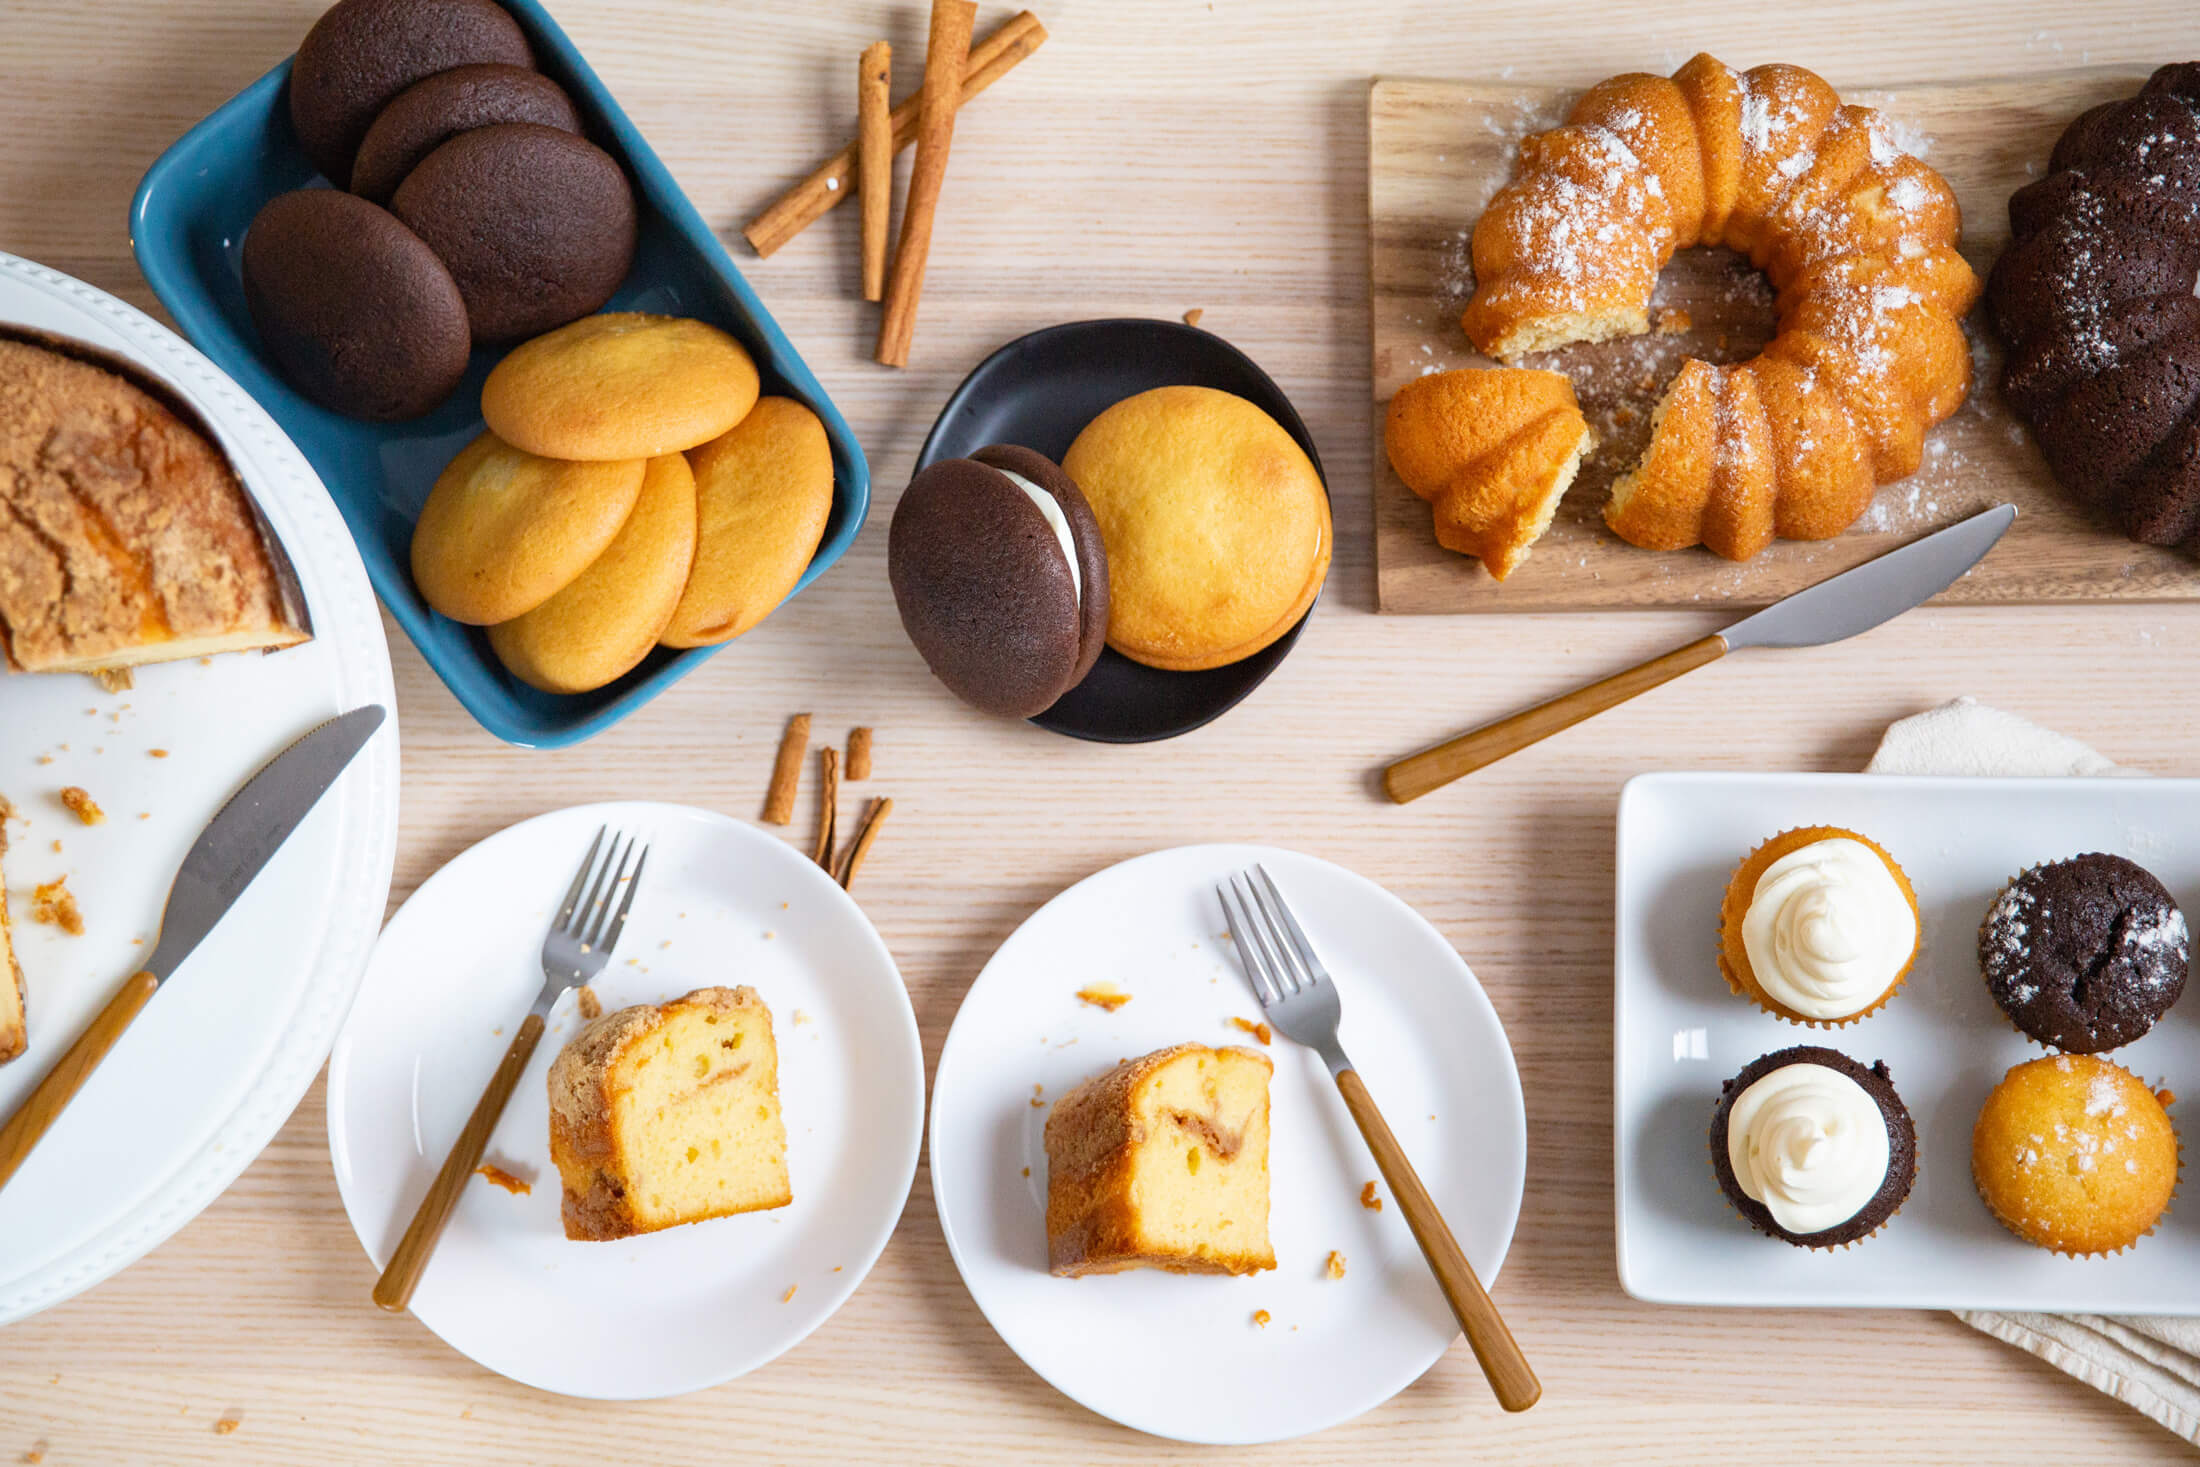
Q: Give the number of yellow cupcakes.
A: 2